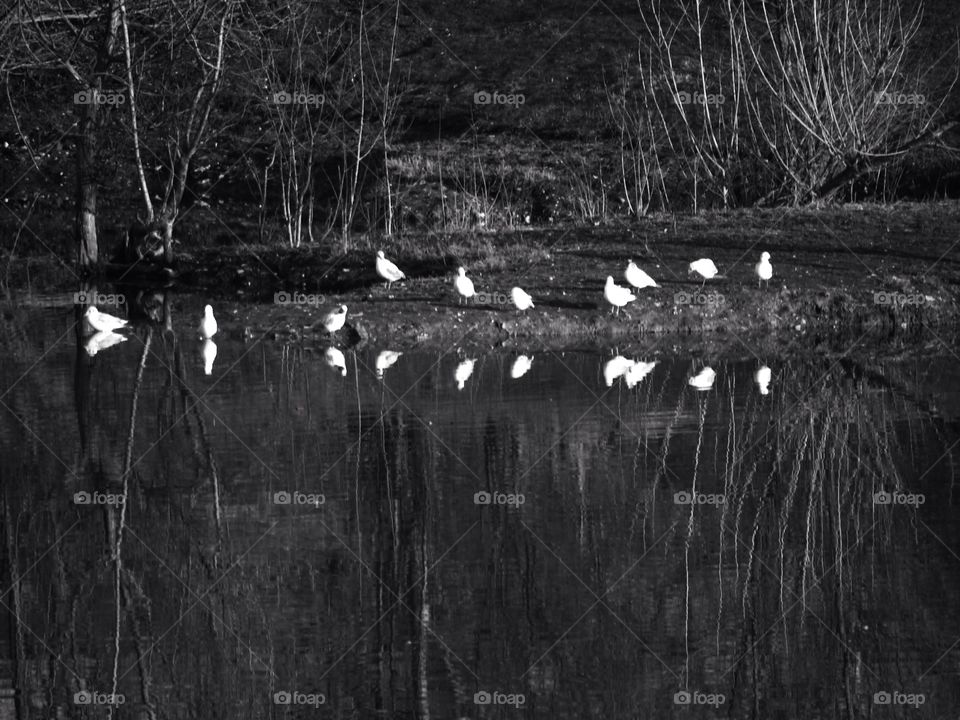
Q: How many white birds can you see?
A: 10